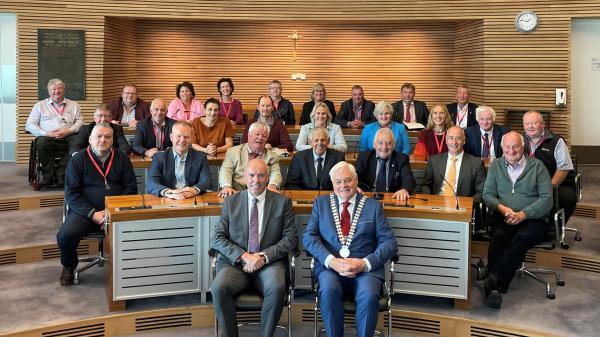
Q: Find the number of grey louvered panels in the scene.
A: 3